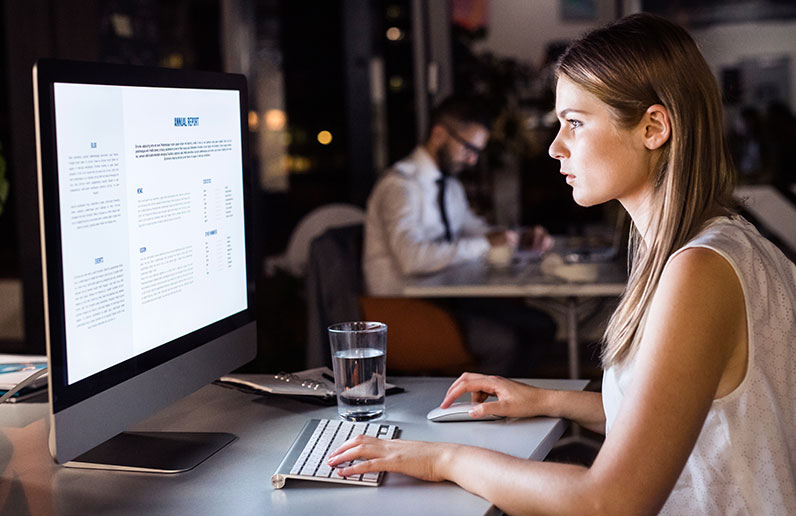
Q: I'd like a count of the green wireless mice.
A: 0